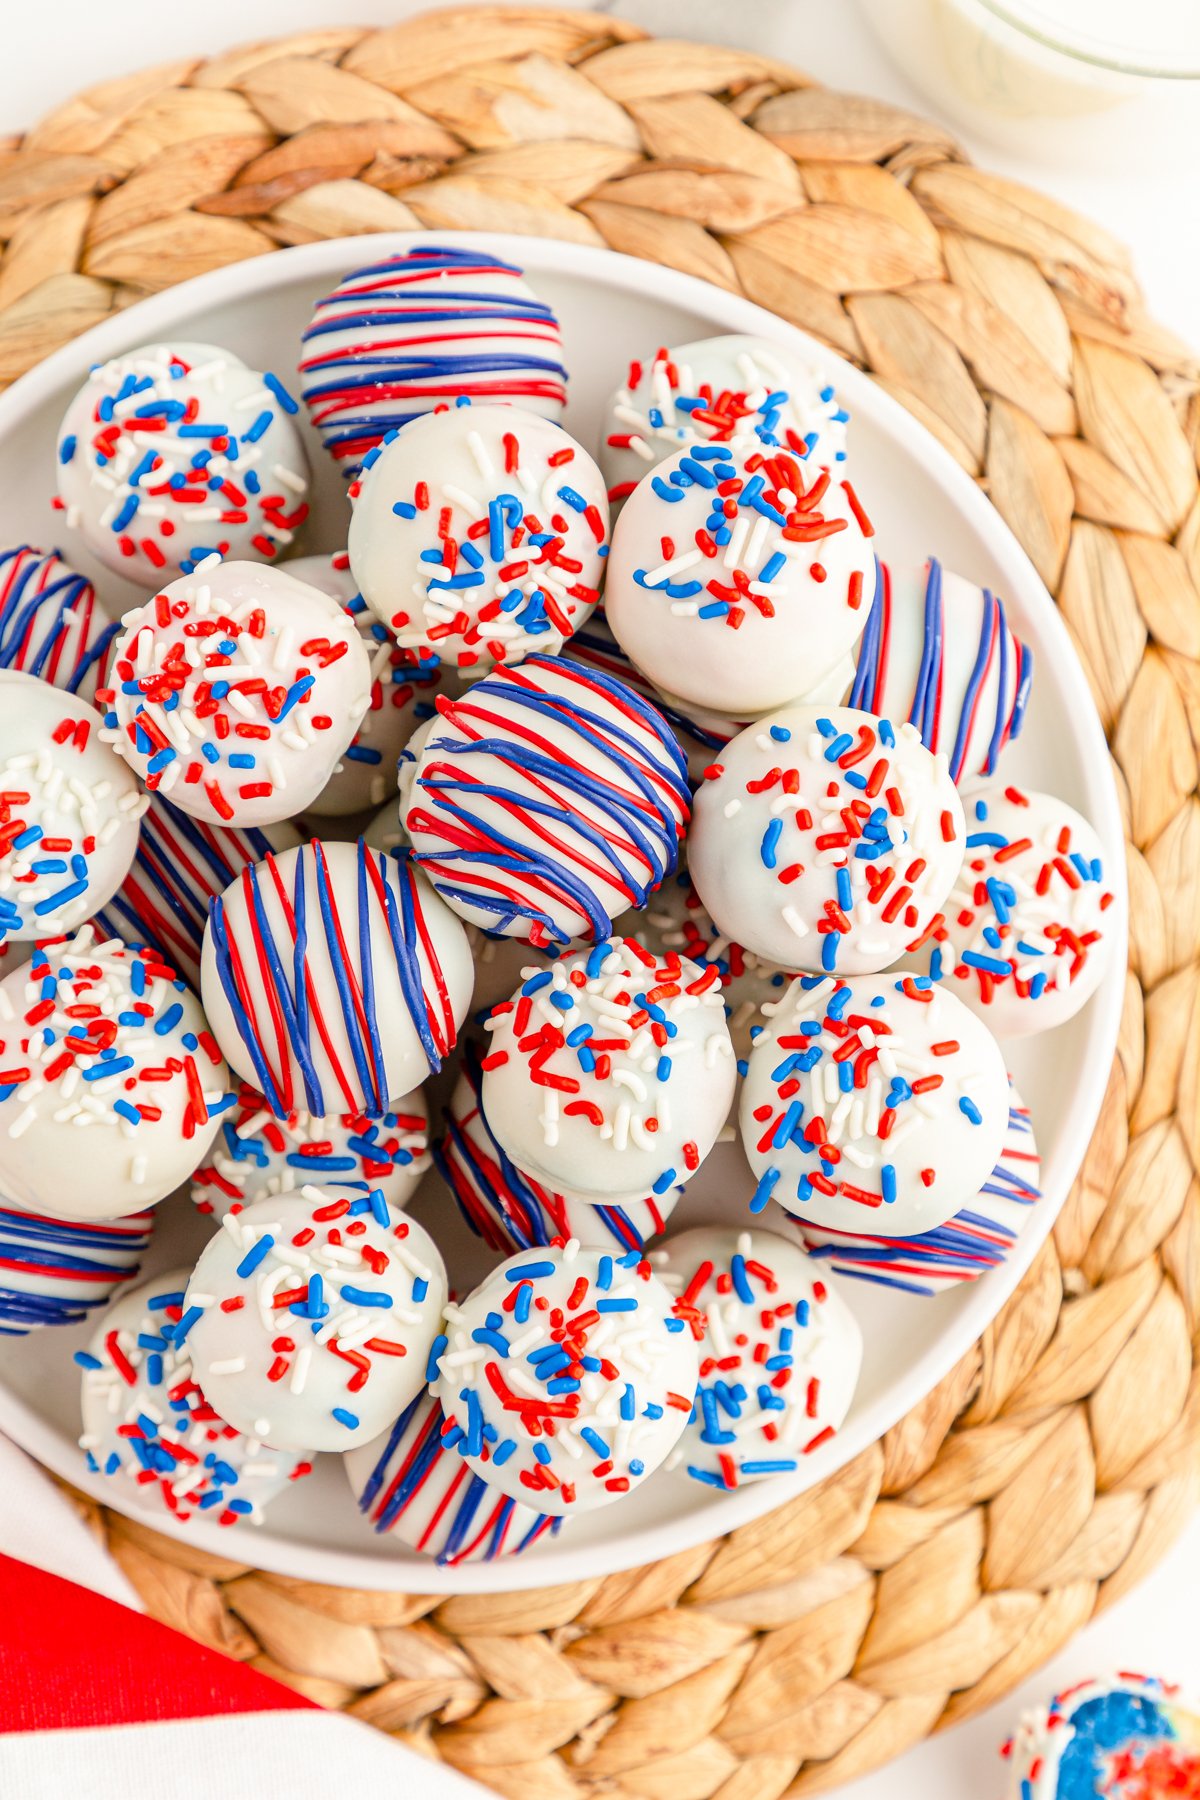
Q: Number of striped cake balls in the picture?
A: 11